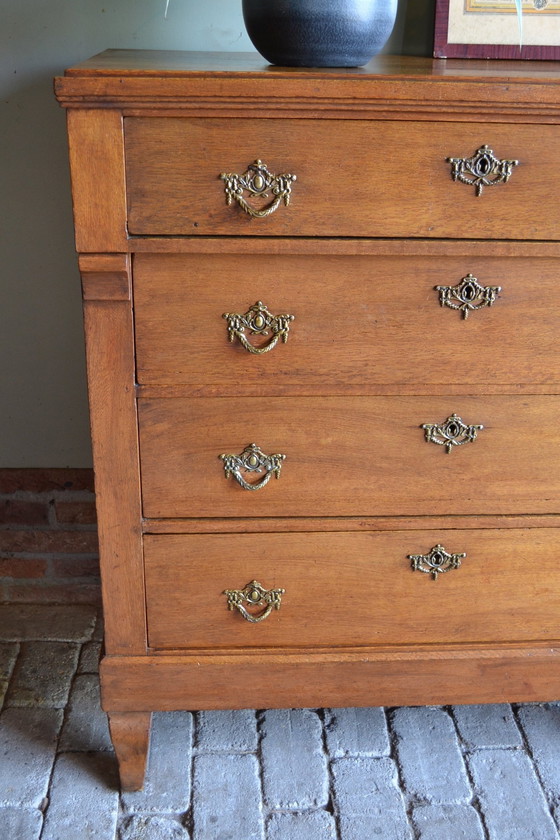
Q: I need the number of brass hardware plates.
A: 8